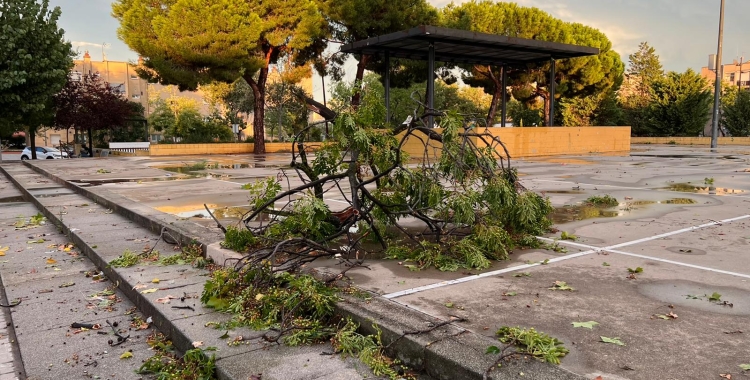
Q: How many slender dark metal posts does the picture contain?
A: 4